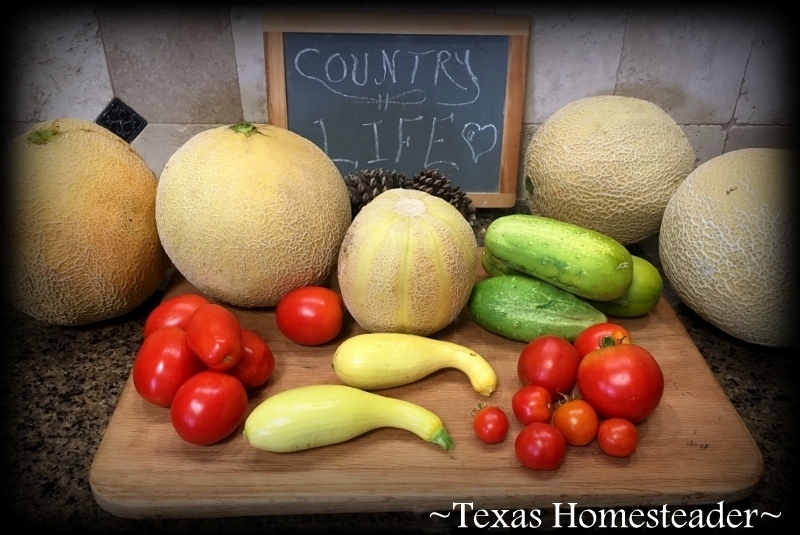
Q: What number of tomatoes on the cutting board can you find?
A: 14